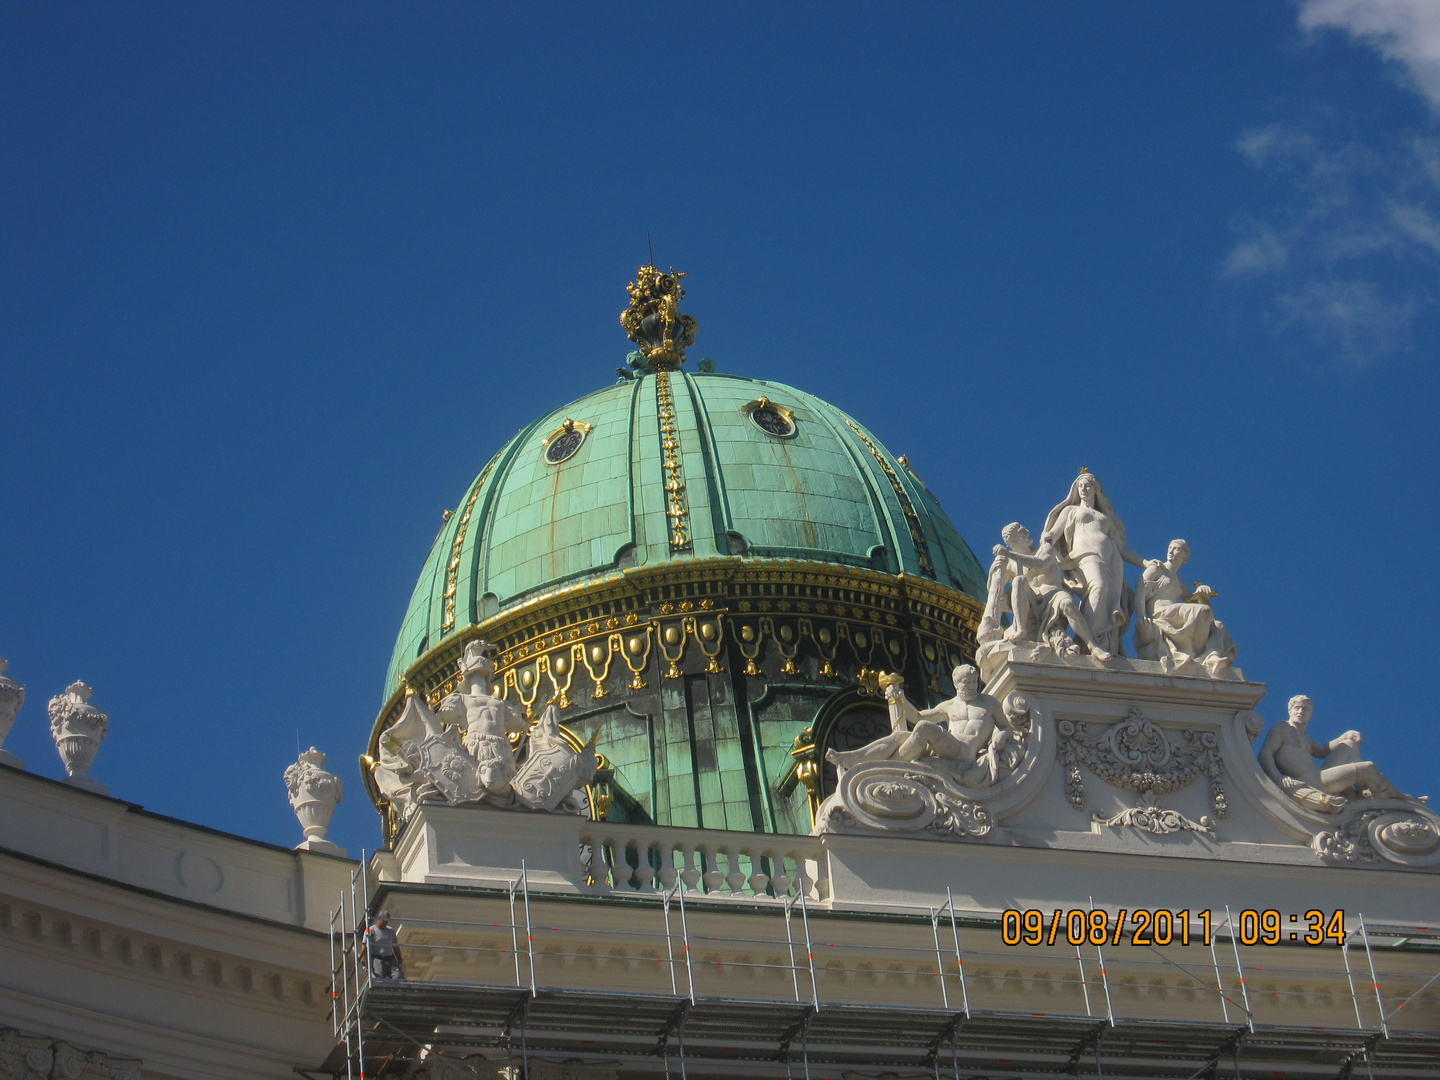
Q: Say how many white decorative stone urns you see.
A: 3